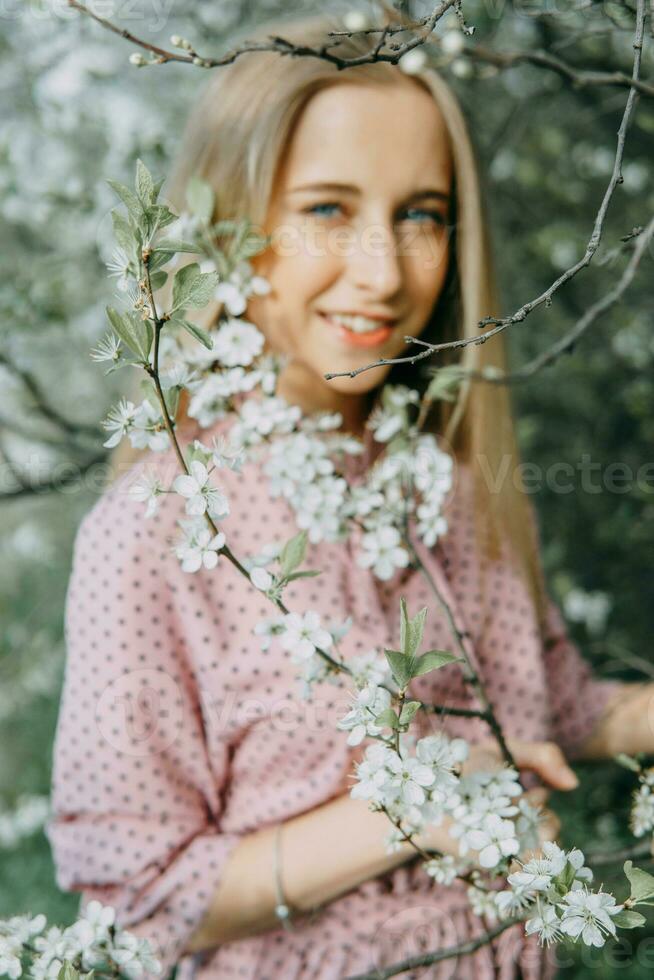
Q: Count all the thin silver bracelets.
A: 1